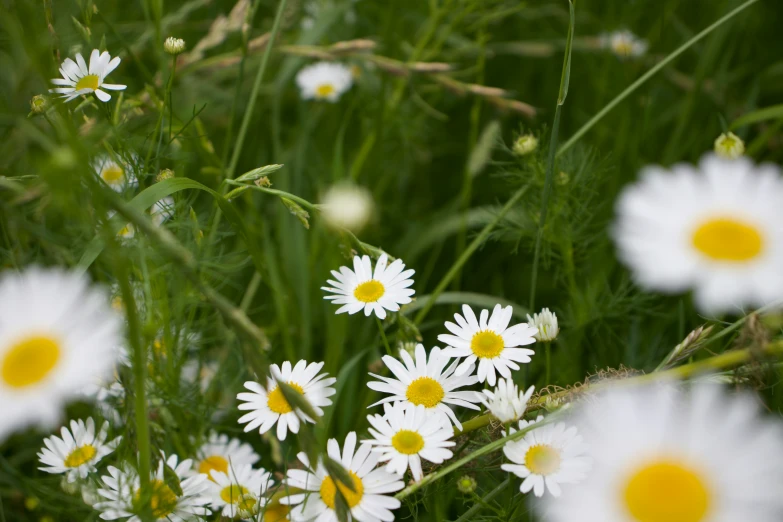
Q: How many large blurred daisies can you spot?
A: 3